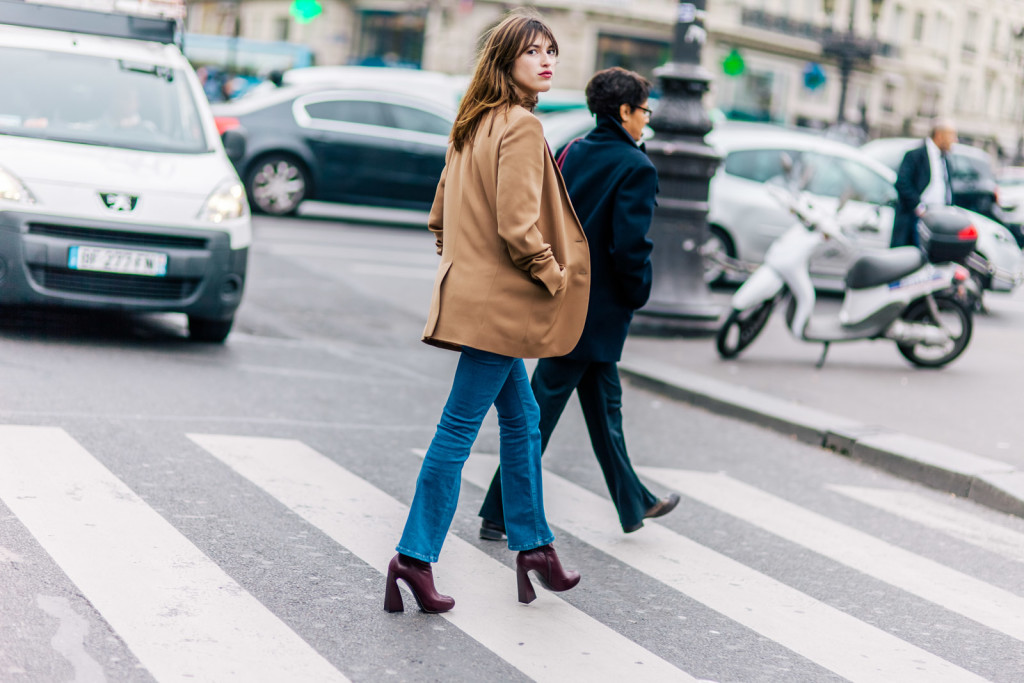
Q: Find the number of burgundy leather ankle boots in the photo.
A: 2